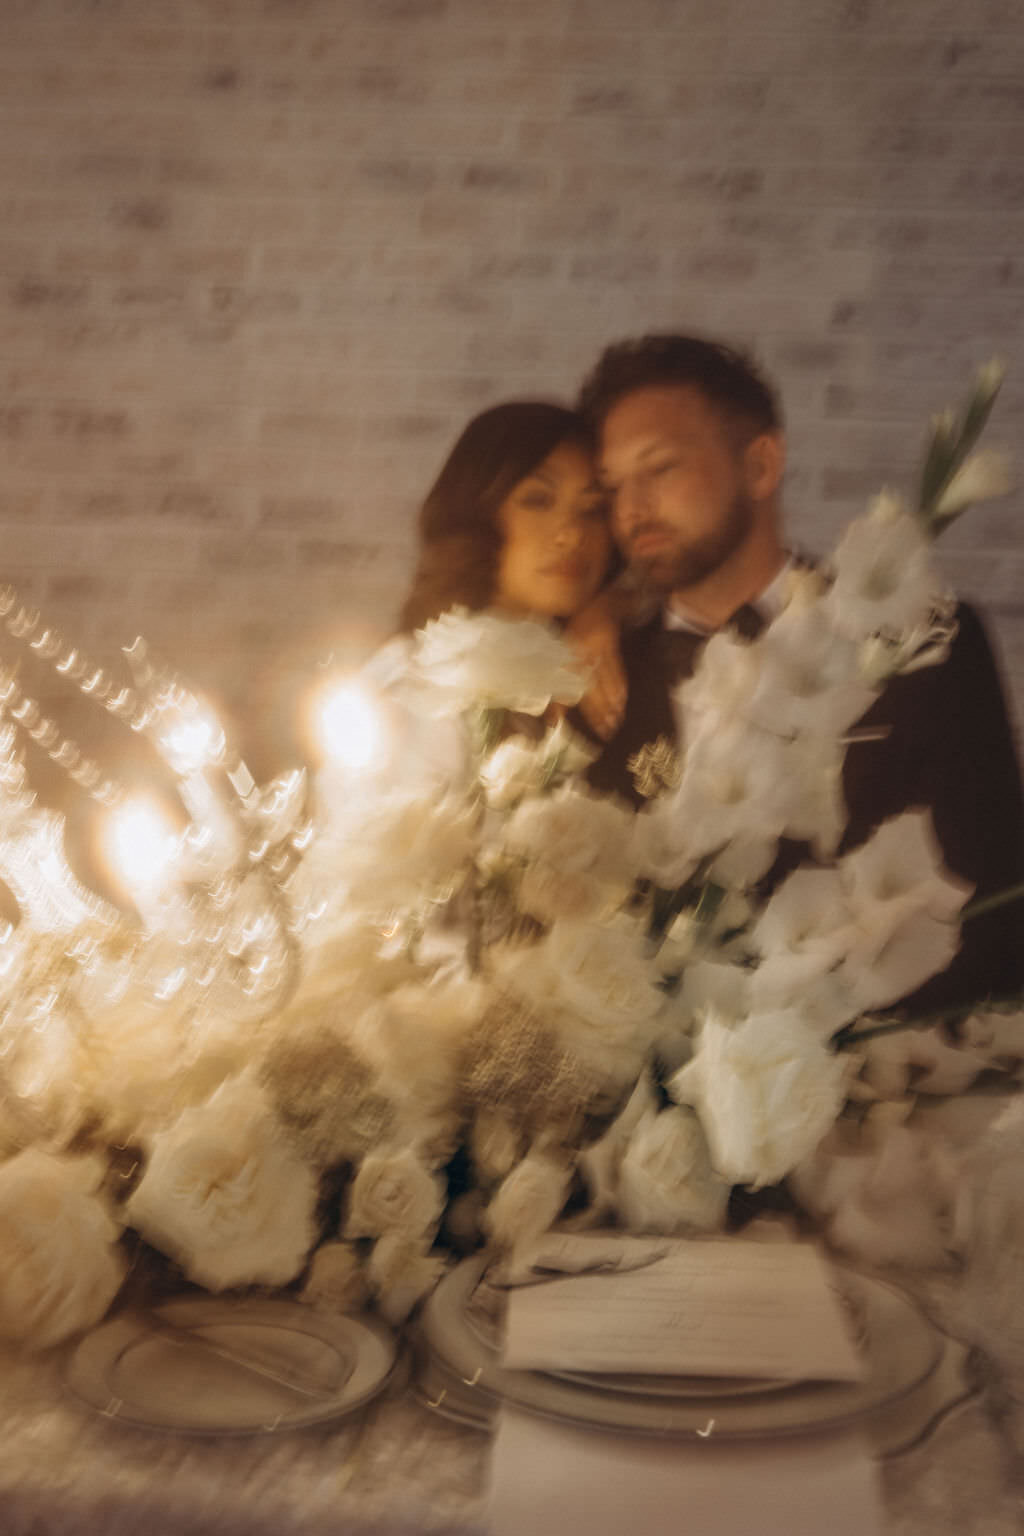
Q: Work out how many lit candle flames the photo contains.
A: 3